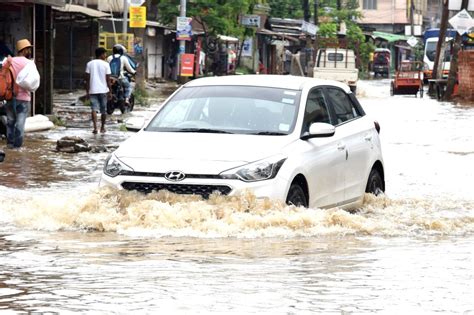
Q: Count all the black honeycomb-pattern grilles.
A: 1